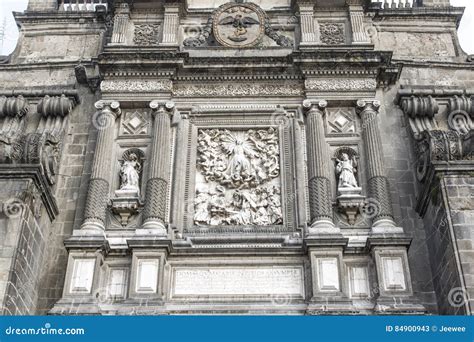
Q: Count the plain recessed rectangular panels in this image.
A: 6